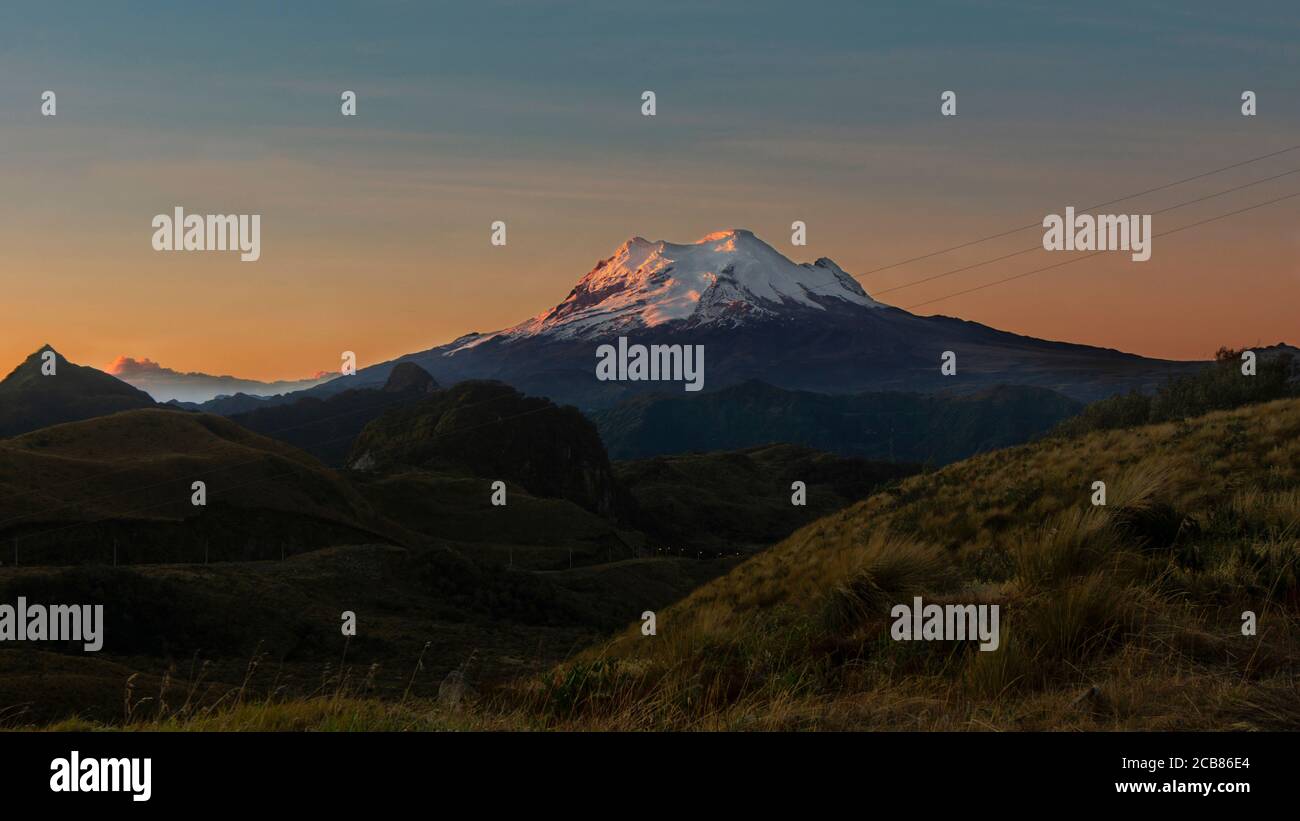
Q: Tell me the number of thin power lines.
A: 3